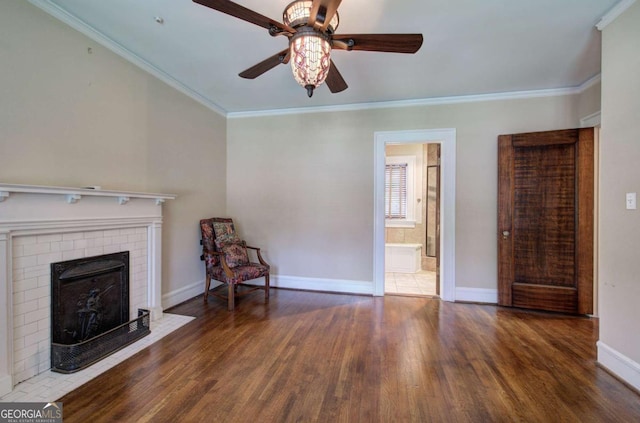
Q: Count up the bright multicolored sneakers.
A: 0